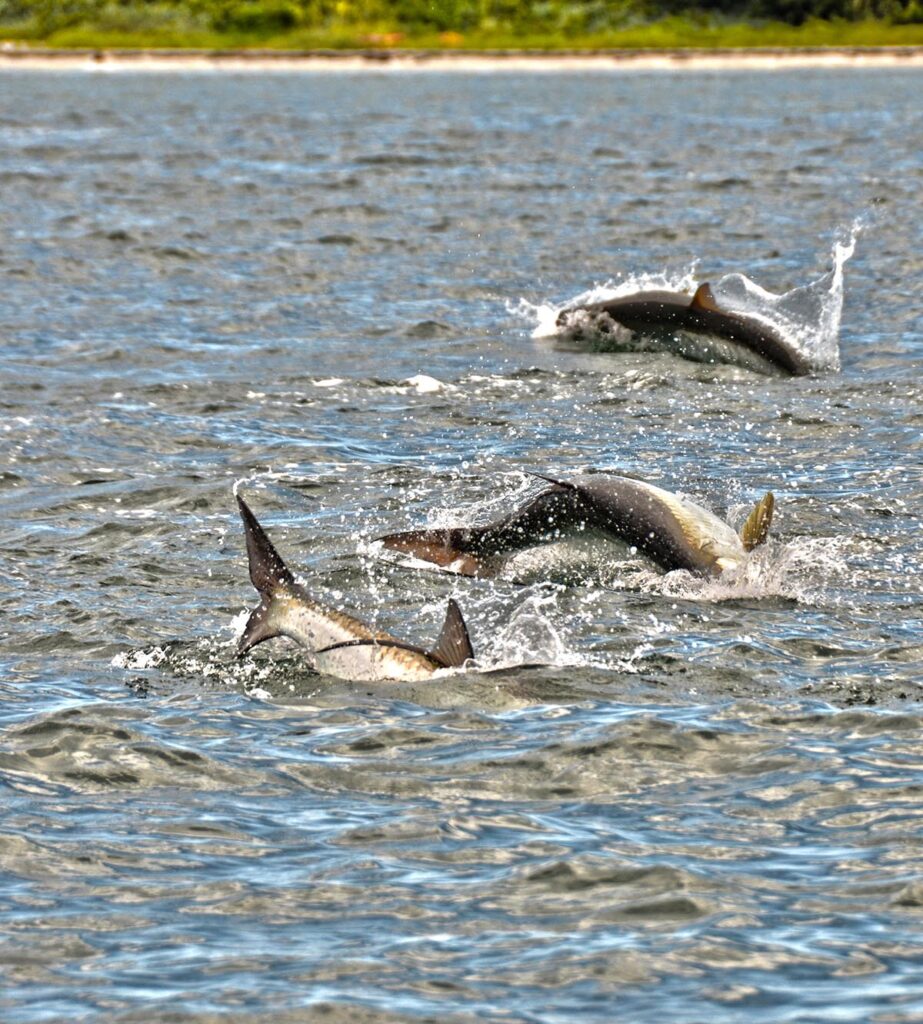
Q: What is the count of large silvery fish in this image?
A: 3